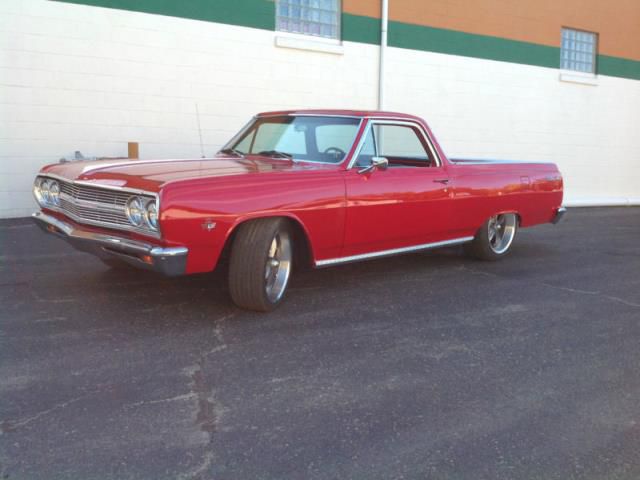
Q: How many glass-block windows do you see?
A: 2